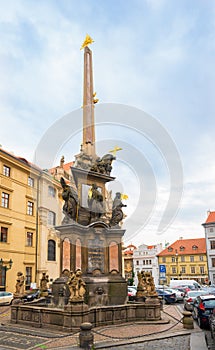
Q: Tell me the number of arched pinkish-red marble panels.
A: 3